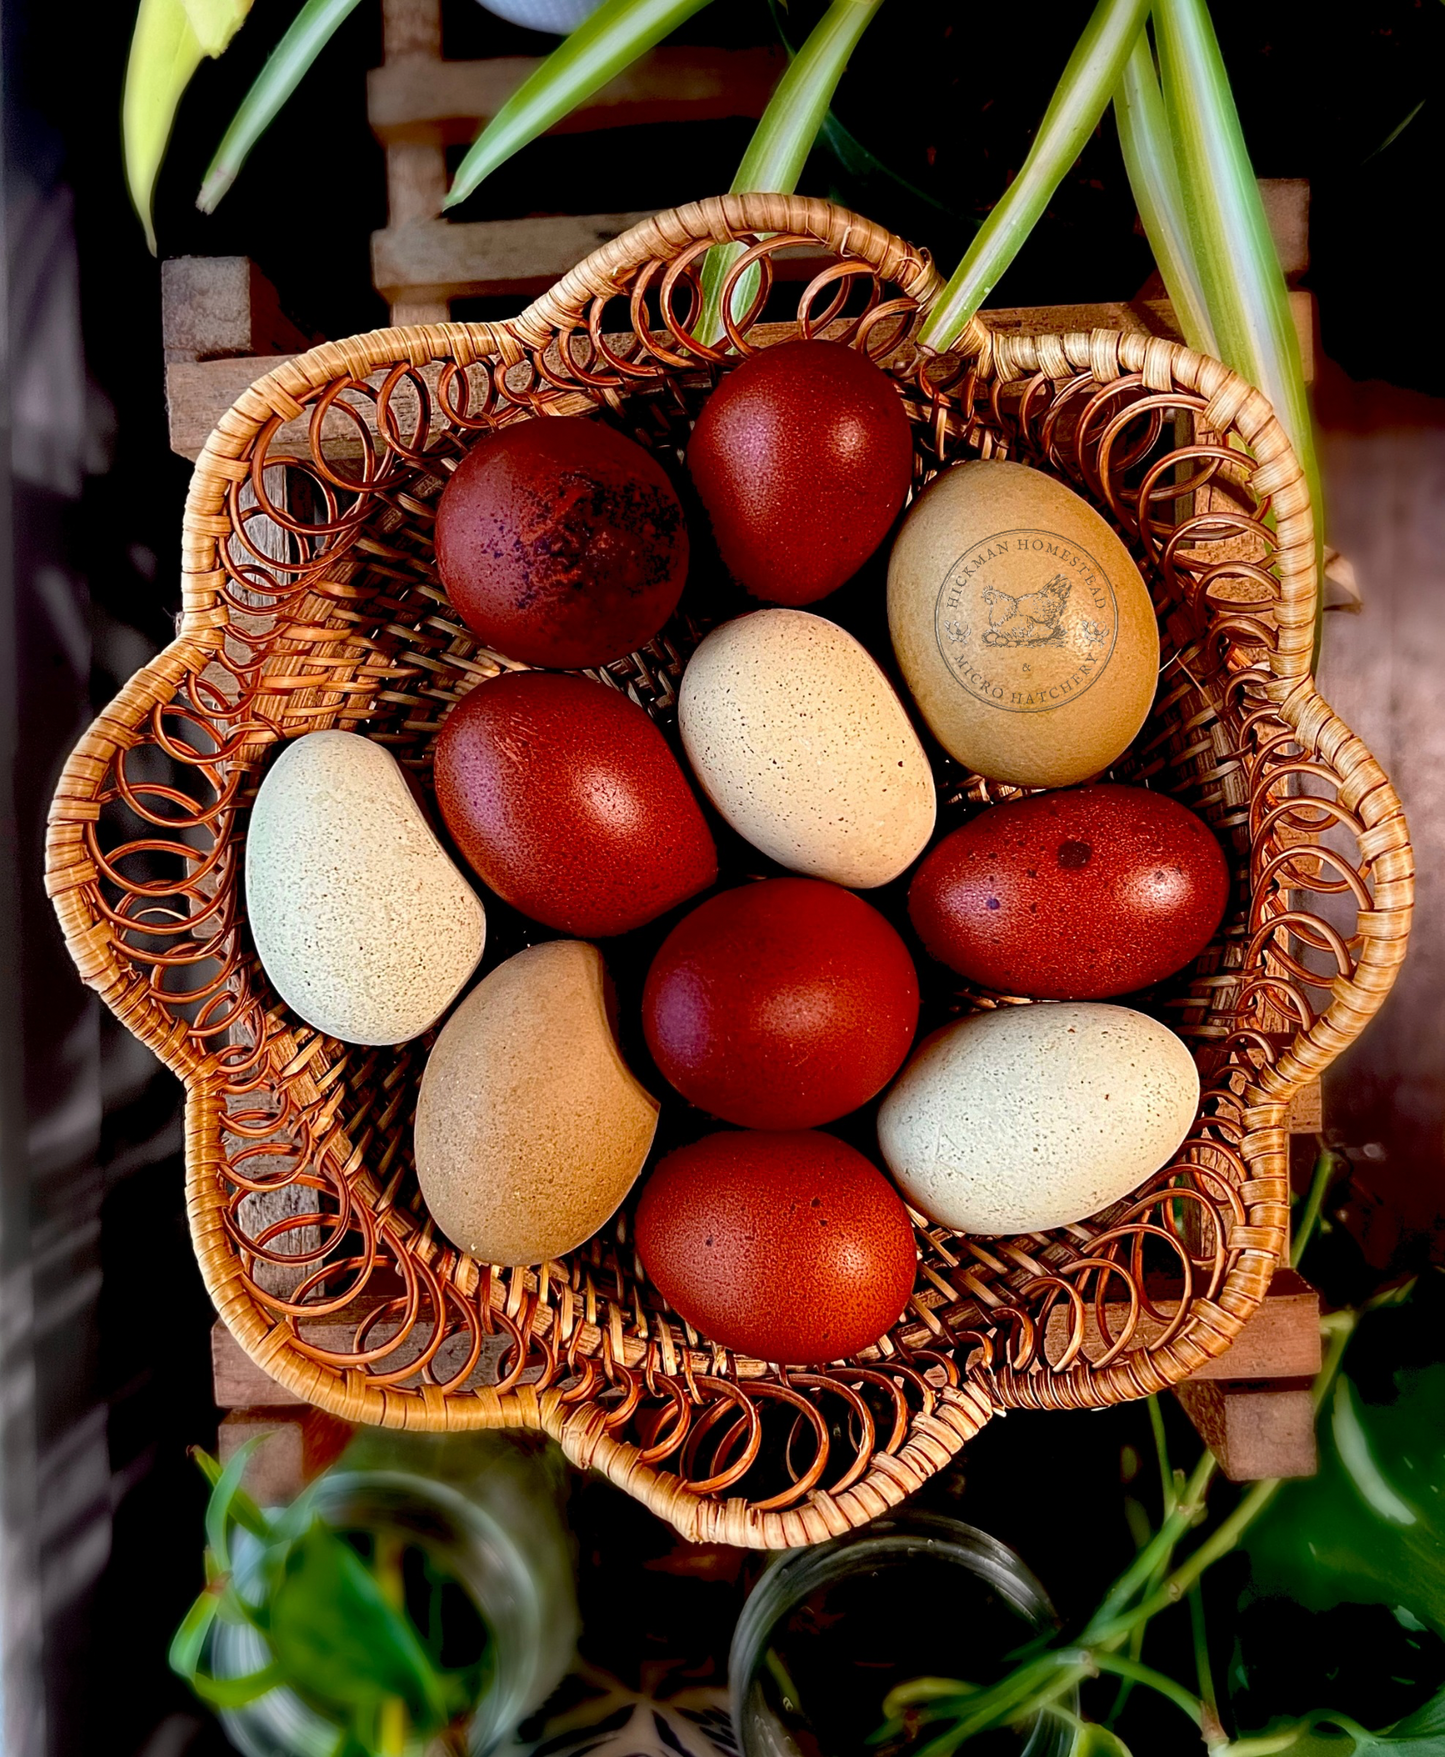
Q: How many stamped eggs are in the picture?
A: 1